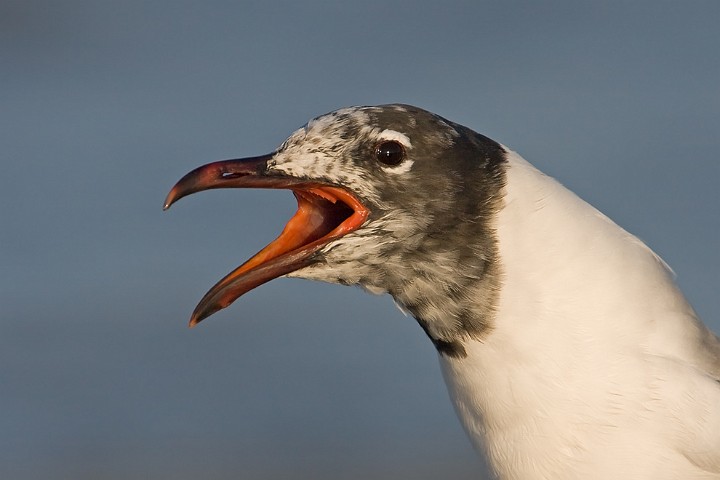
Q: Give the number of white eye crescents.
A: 2